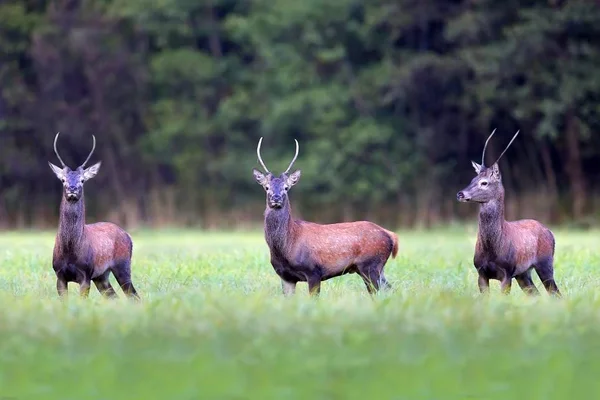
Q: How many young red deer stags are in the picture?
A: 3